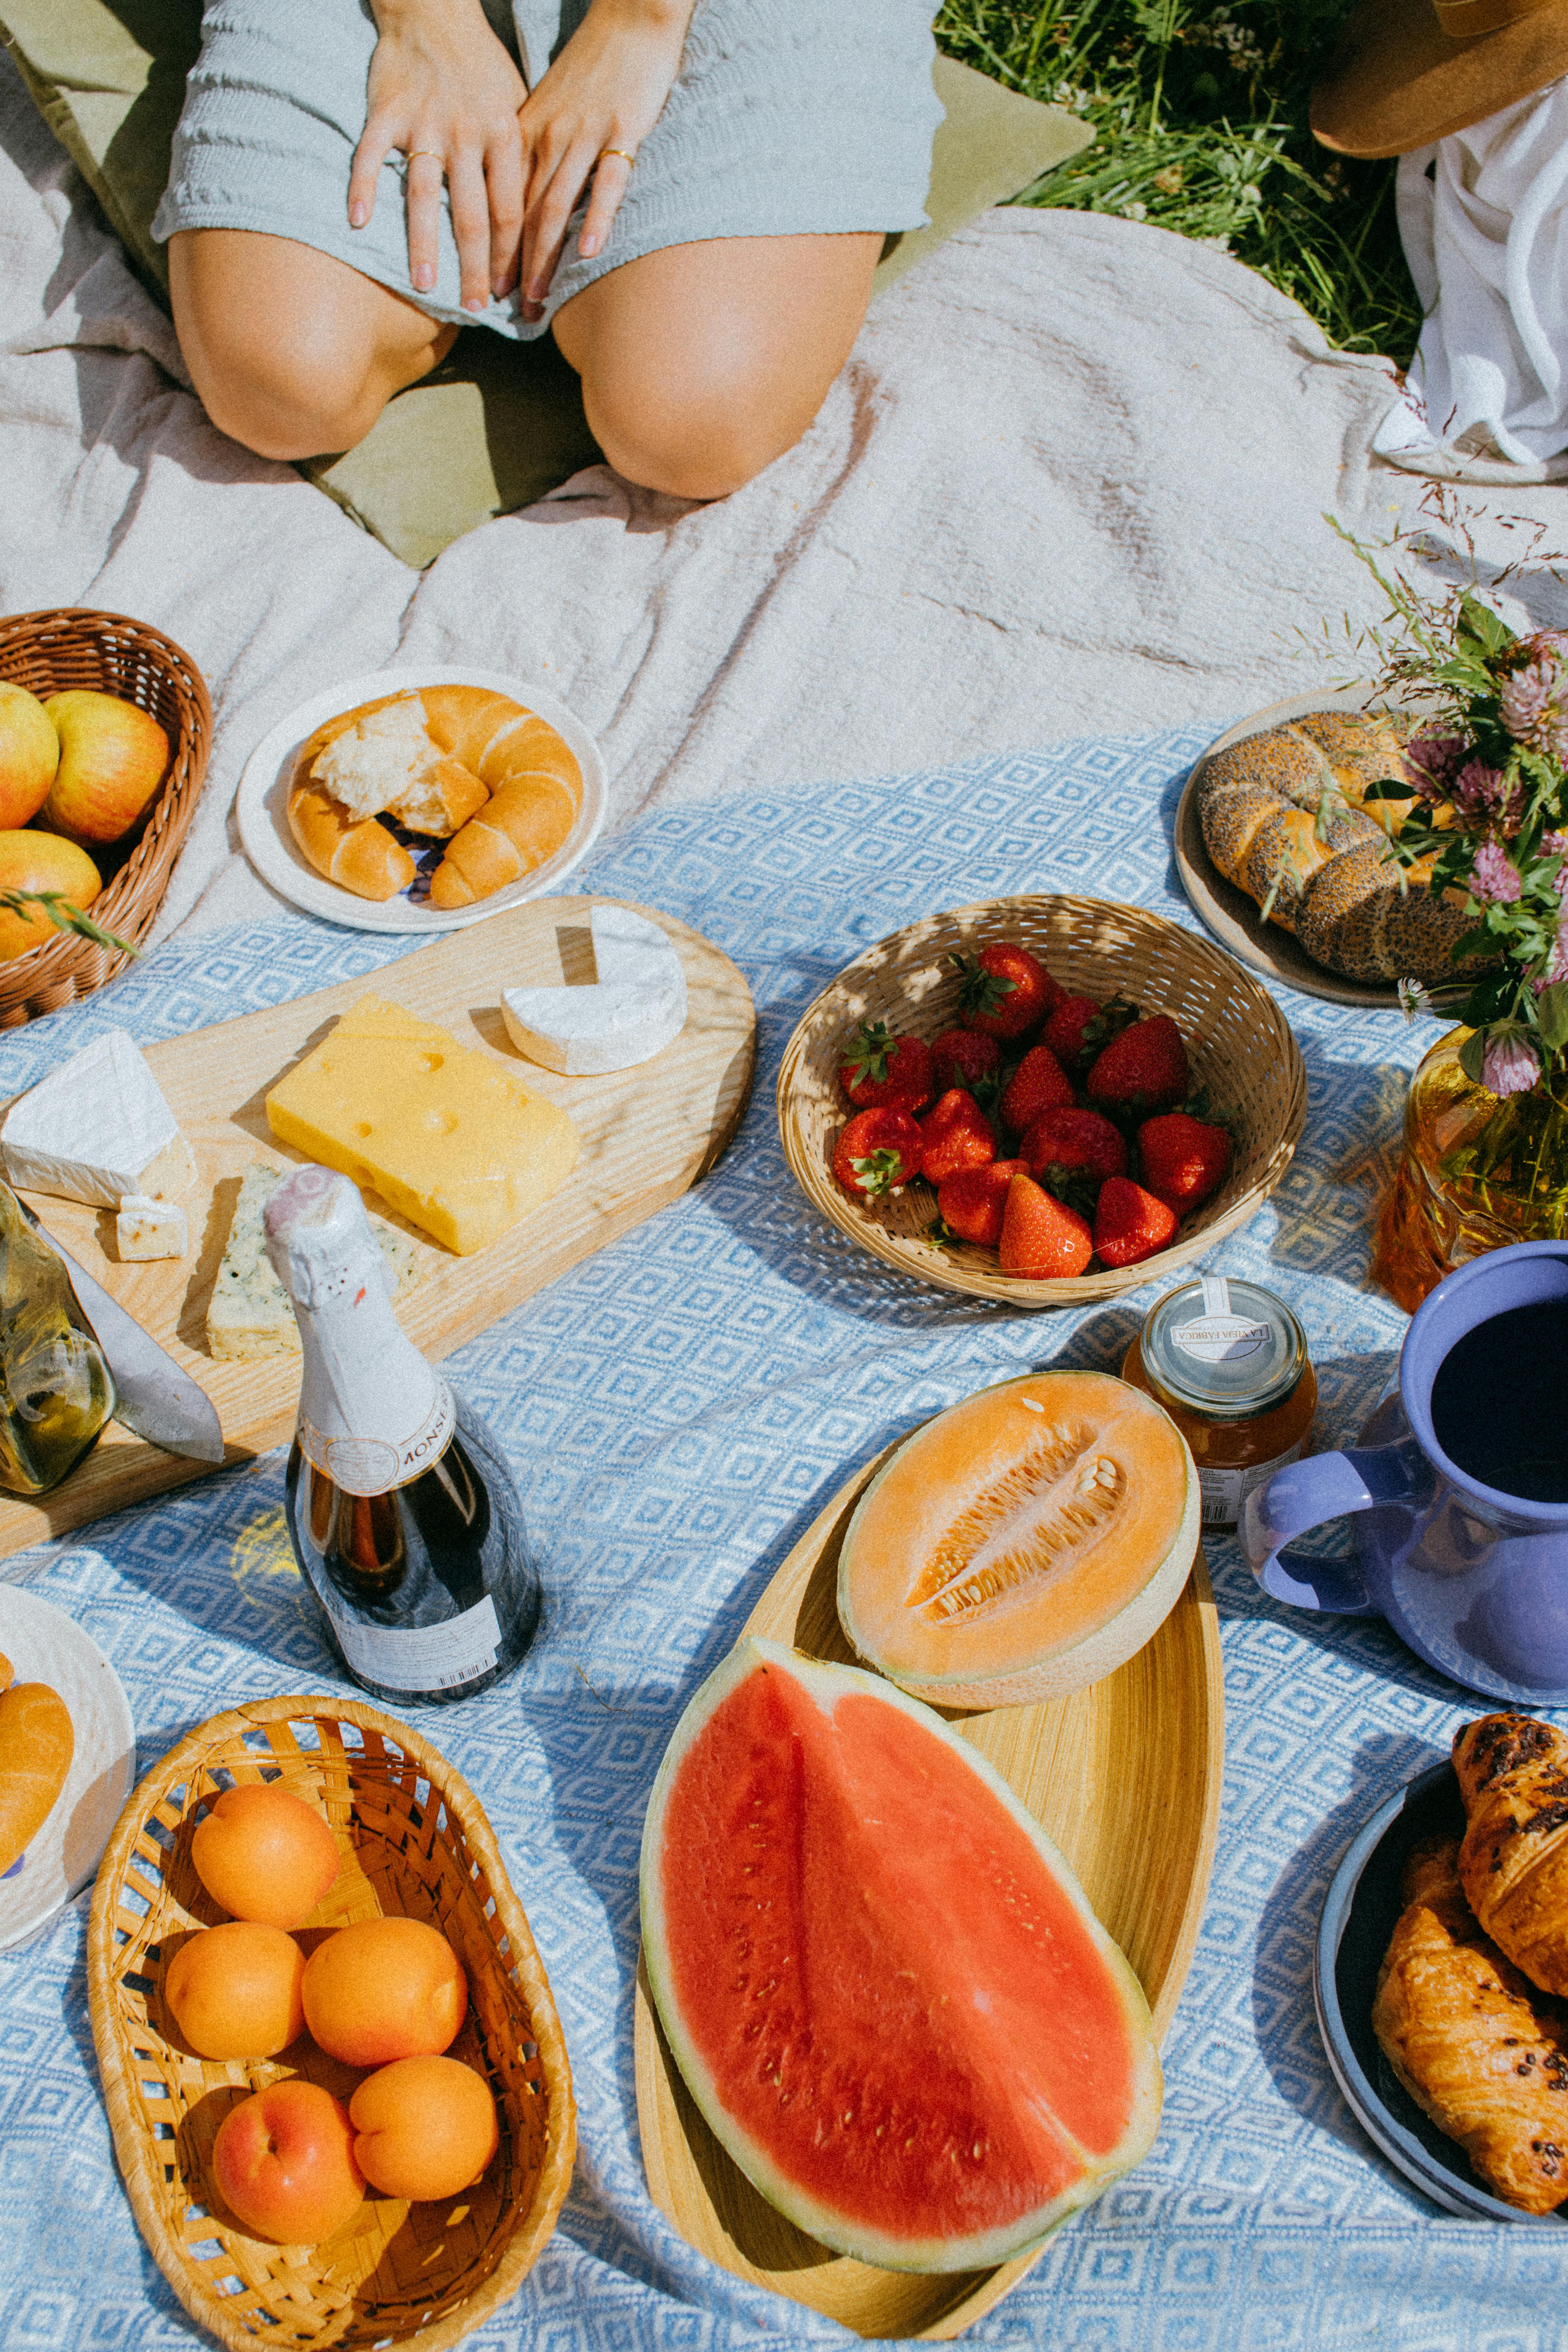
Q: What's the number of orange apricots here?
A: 5